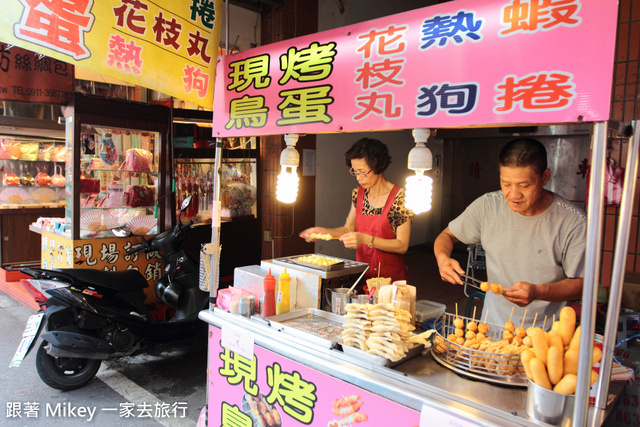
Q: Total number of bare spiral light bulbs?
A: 2